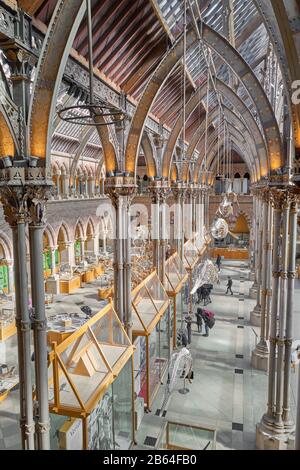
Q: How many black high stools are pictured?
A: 0